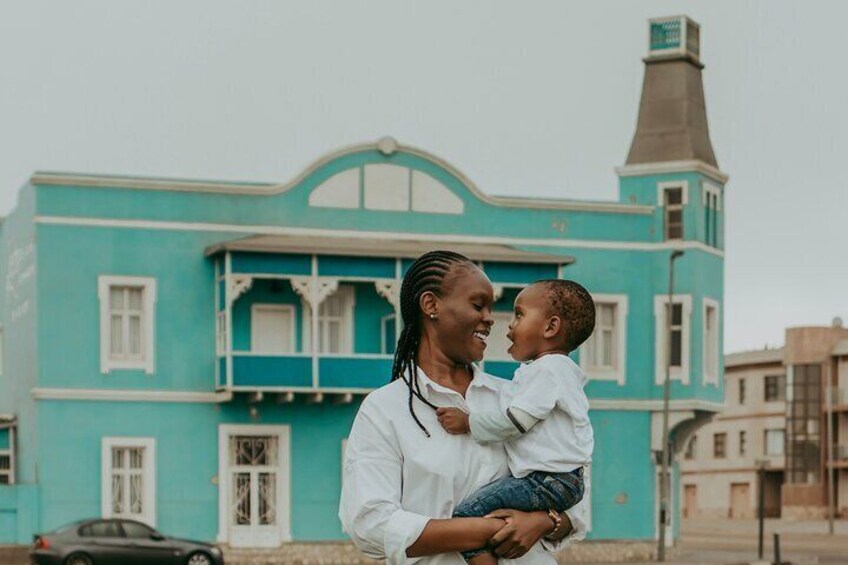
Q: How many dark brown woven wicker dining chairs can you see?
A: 0